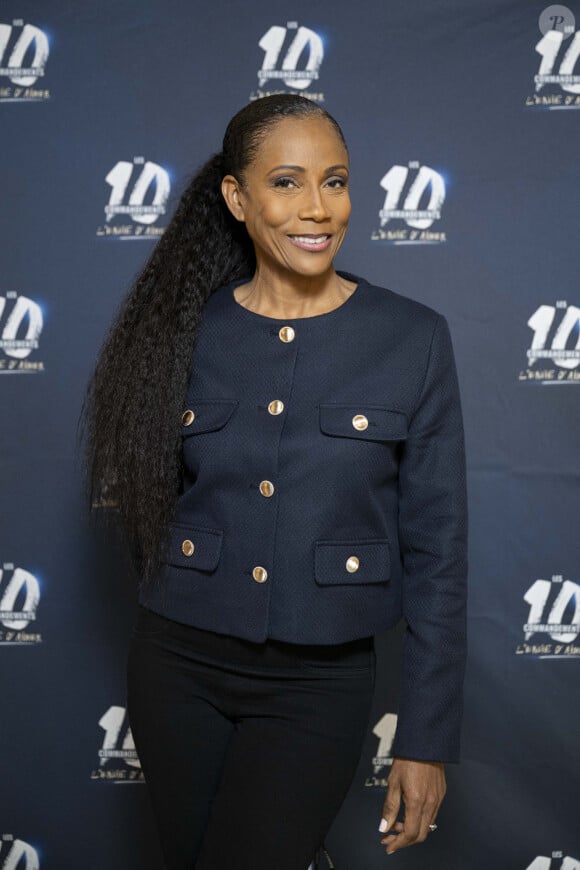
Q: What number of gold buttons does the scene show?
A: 8